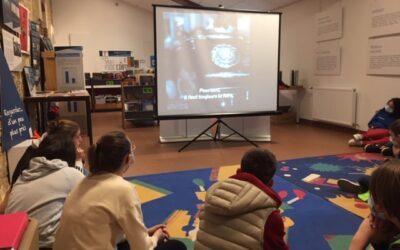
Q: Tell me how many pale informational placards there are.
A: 4